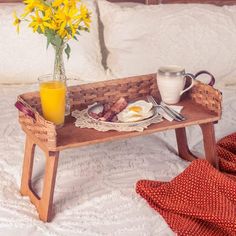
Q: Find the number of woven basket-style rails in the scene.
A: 3